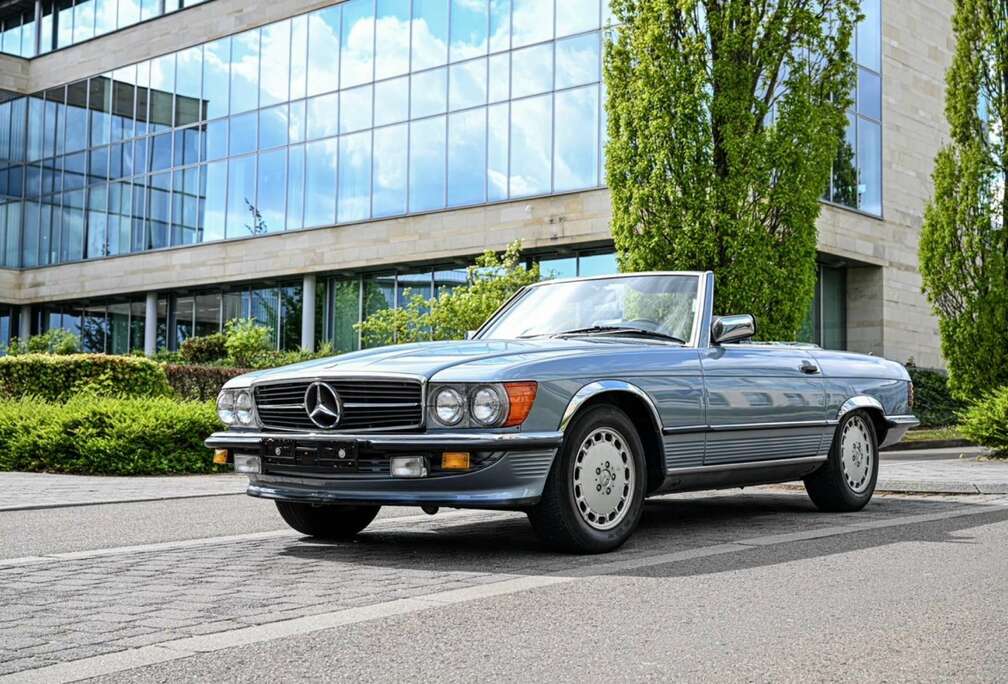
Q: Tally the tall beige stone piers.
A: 1